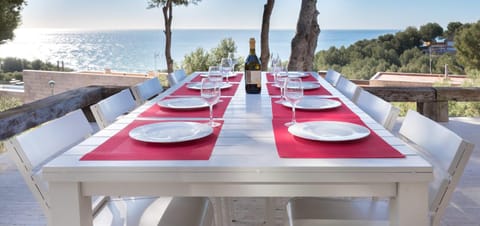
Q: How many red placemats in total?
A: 8